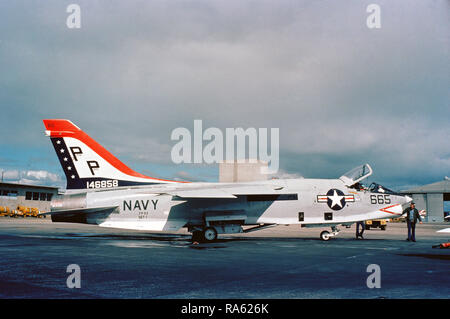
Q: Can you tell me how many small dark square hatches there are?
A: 2